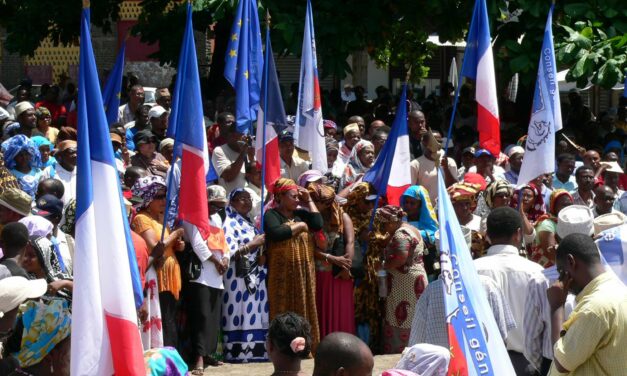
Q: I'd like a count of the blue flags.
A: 2